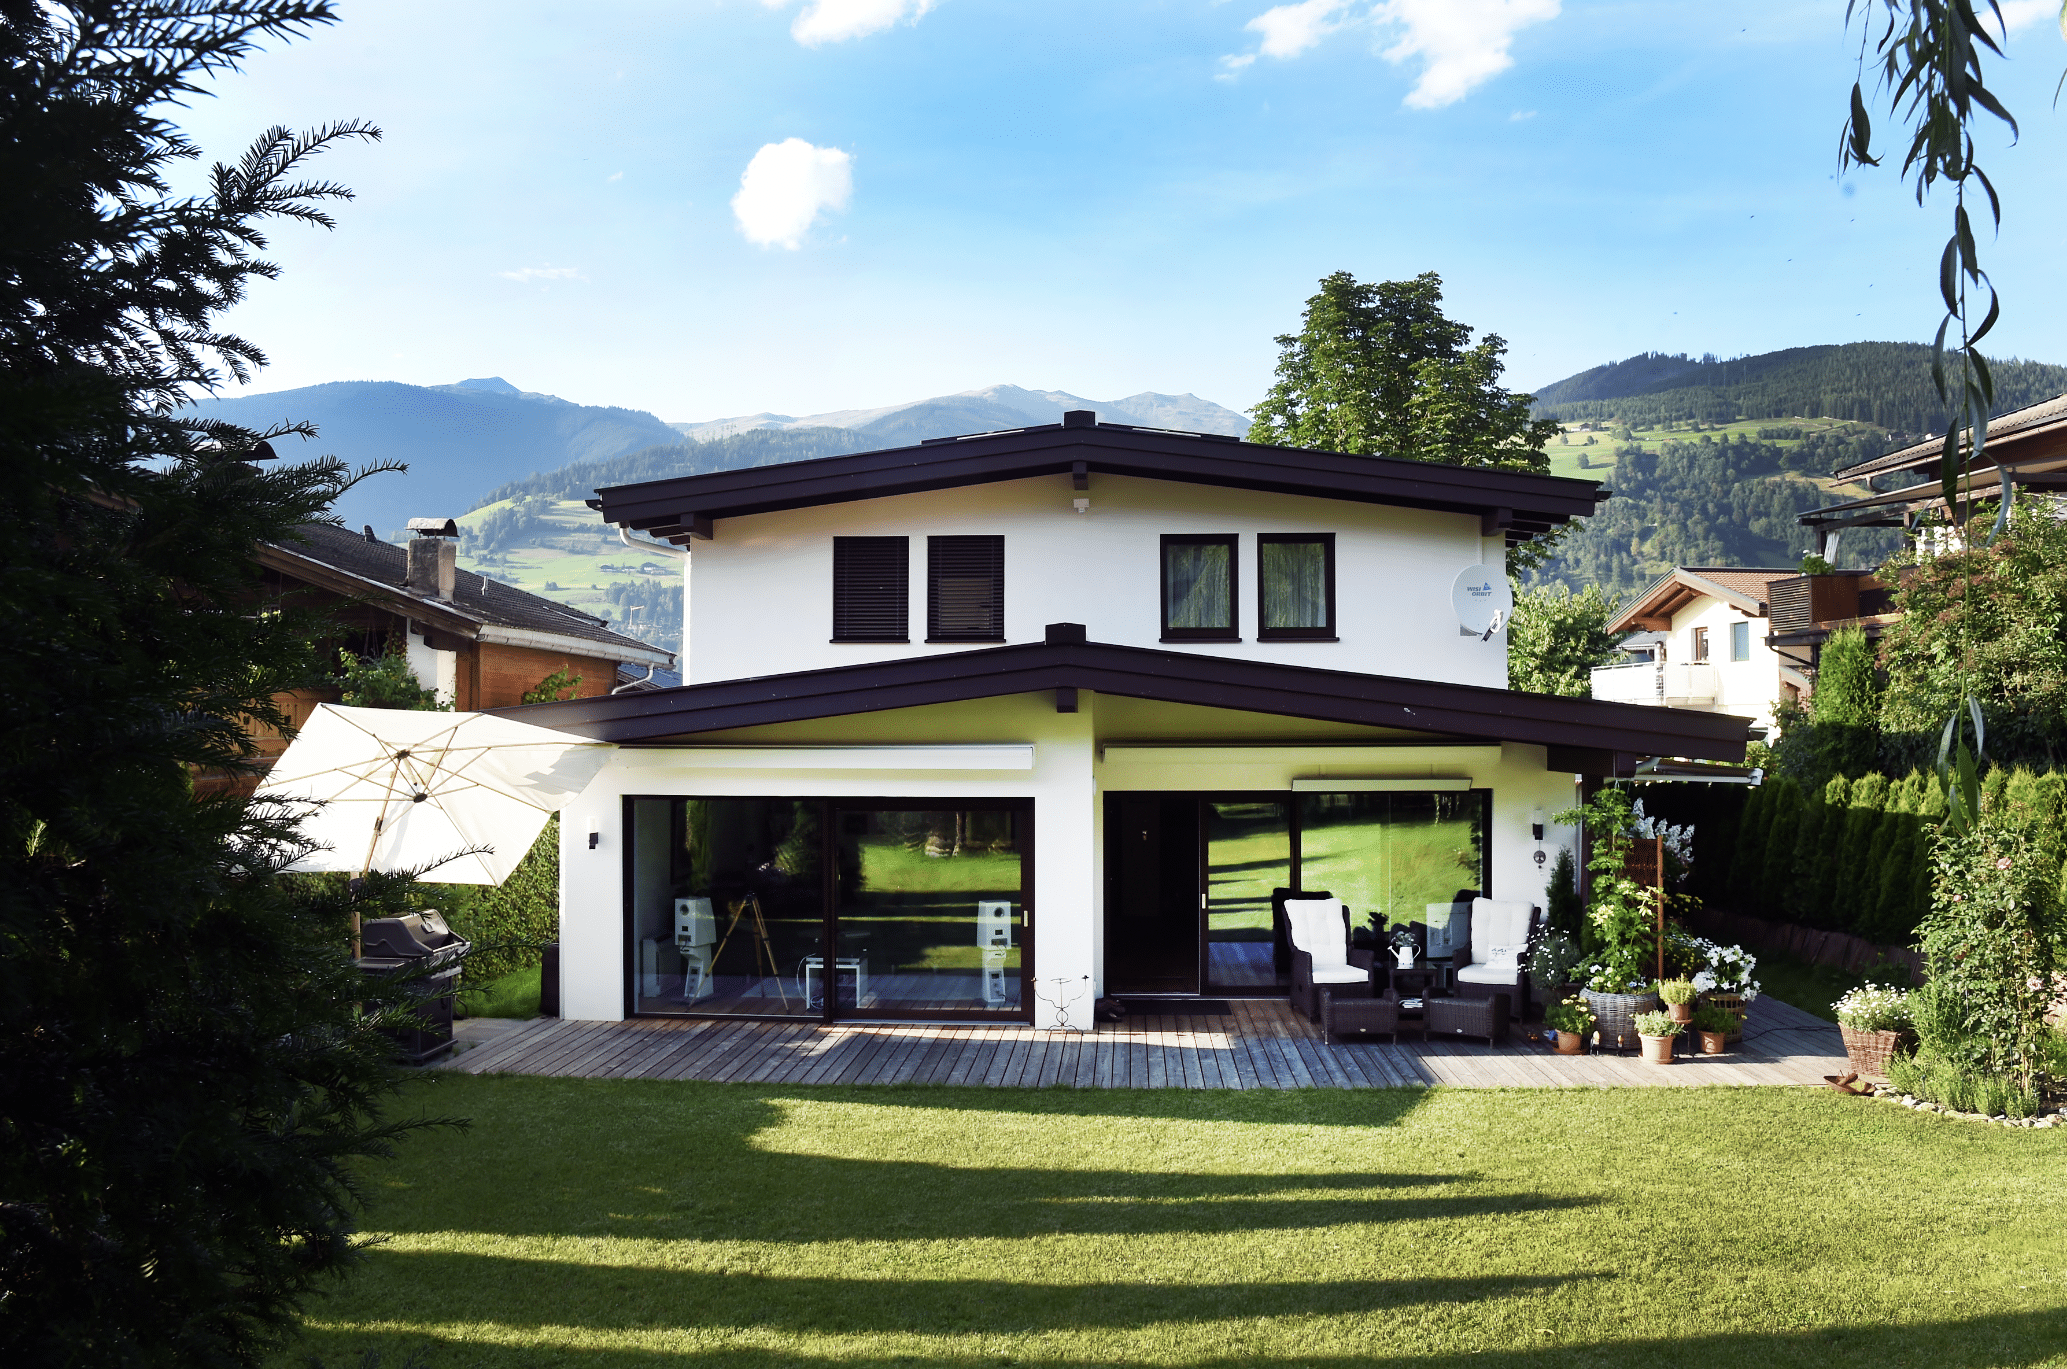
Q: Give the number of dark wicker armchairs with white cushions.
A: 2